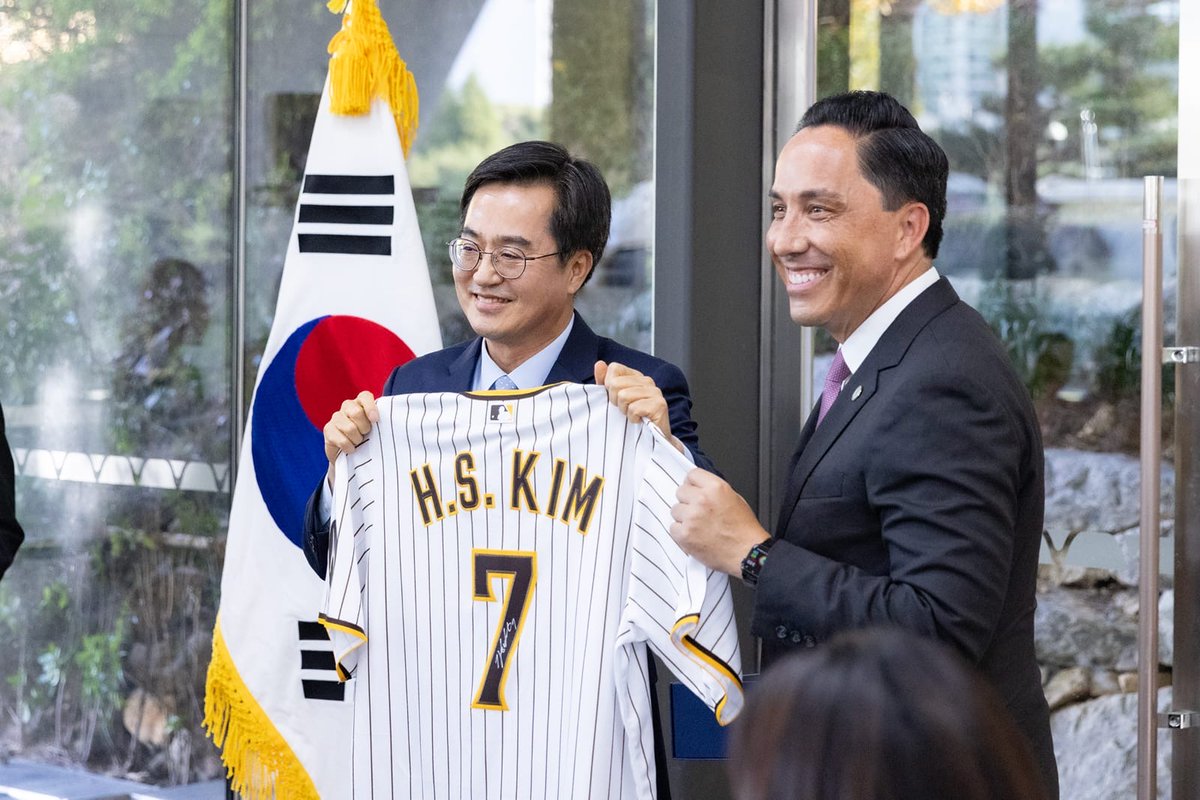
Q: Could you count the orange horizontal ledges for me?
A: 0